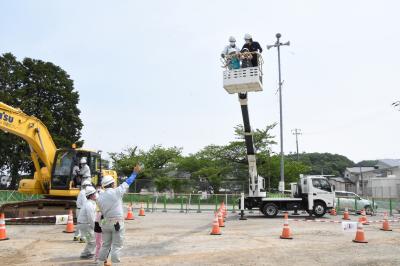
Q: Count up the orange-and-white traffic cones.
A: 14